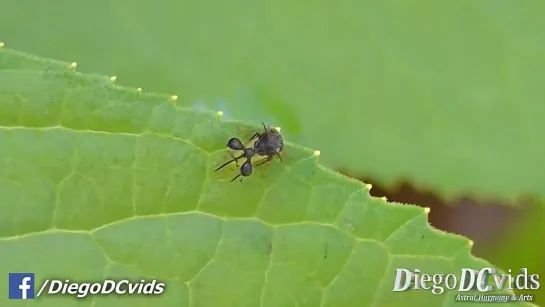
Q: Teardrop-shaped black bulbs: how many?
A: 2